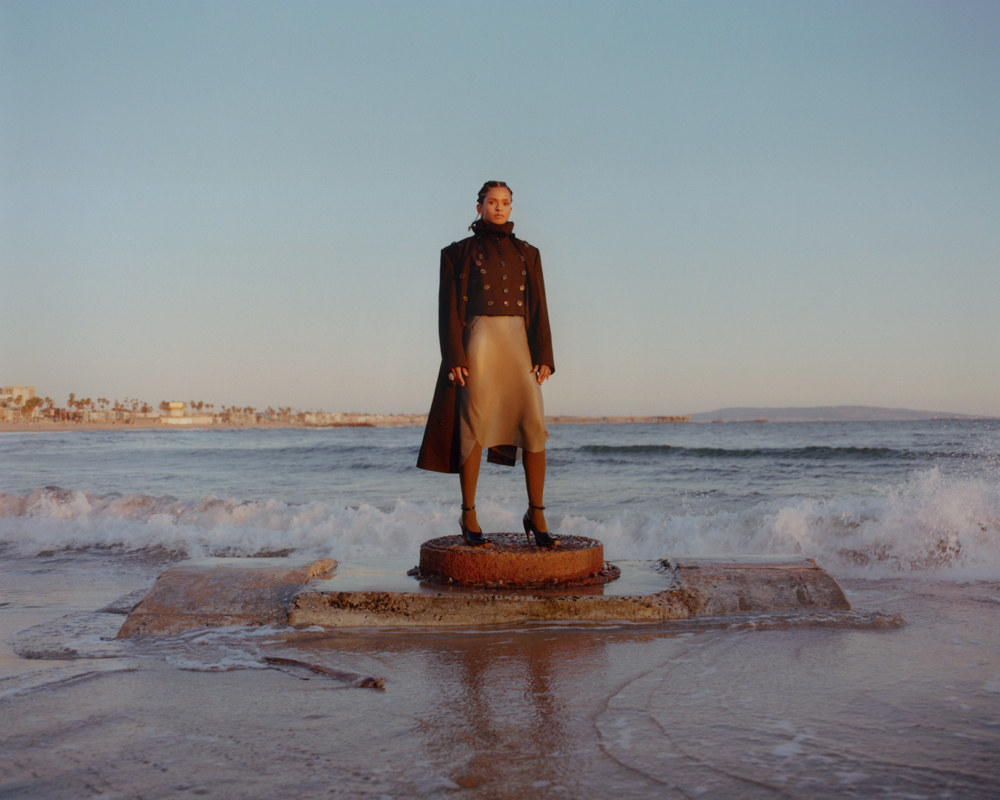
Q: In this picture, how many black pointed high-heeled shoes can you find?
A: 2